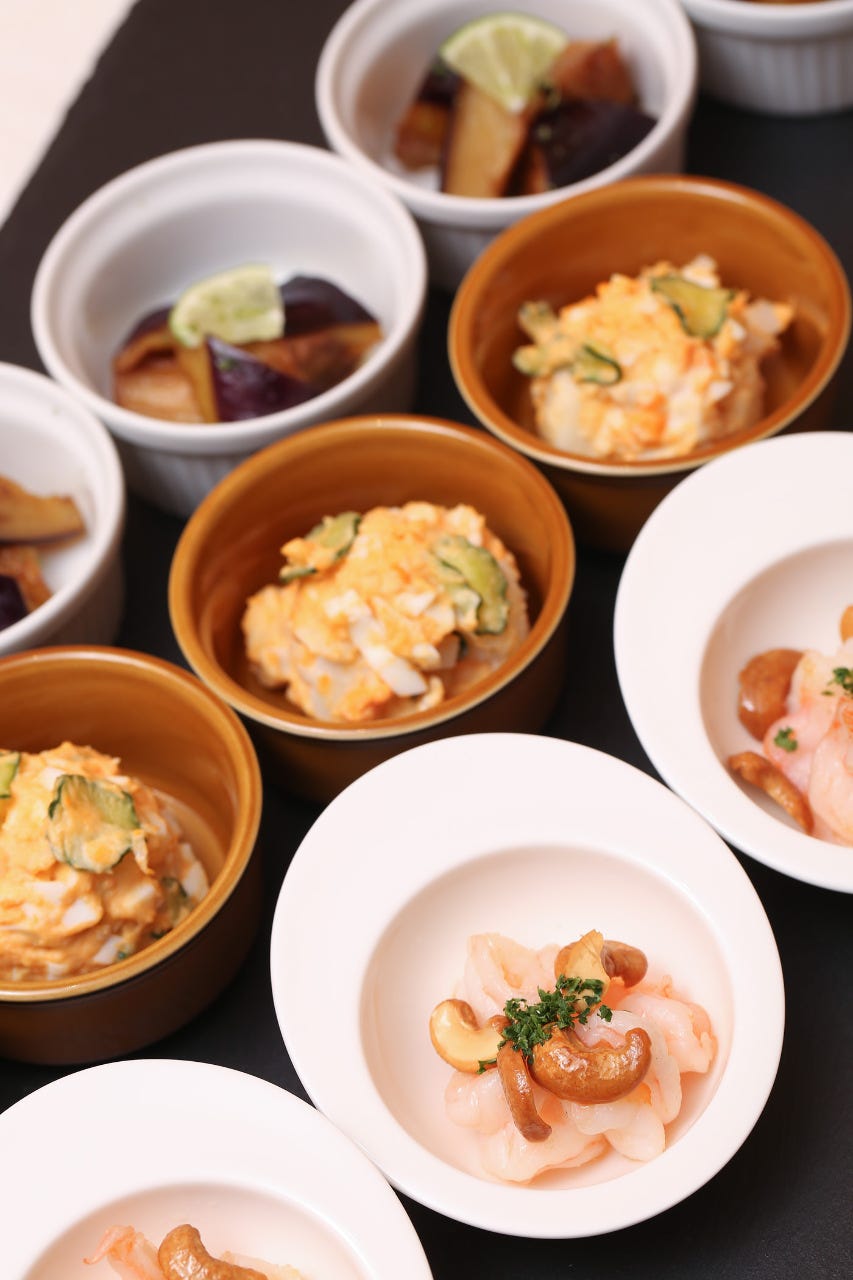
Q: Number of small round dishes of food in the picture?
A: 10